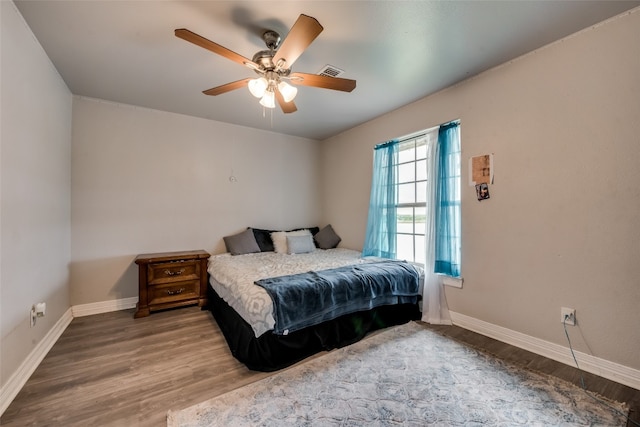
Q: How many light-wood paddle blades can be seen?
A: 5